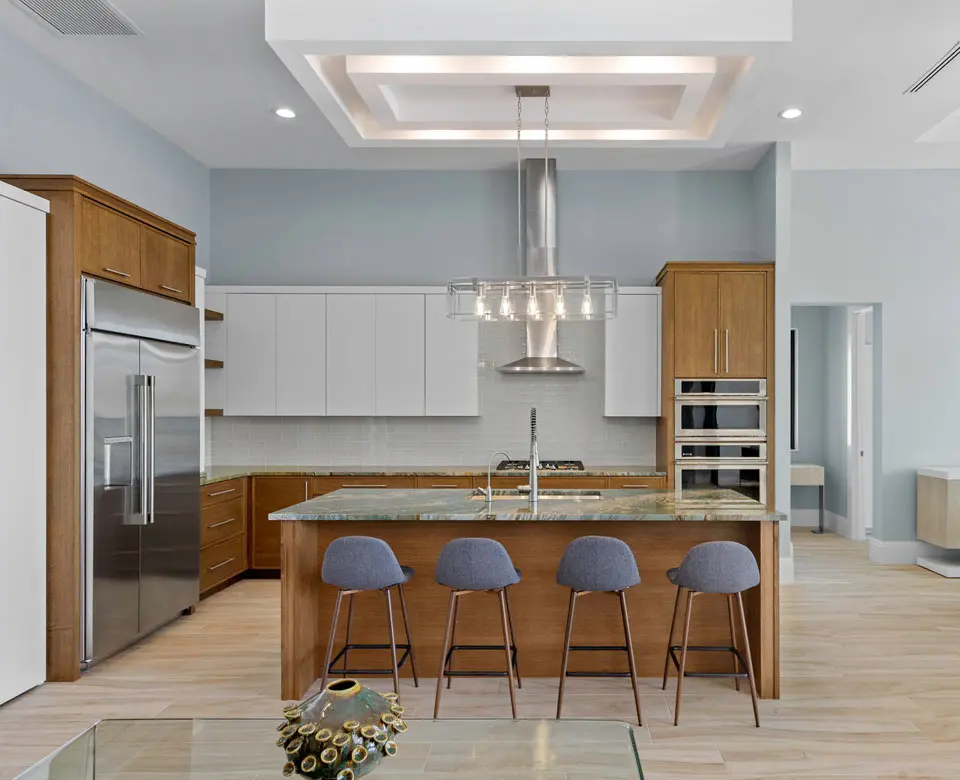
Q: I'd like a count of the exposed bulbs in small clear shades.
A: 5